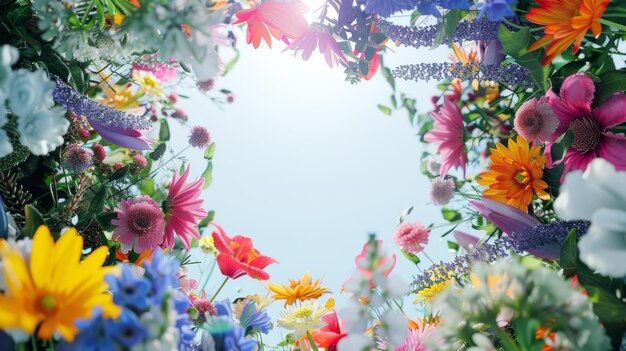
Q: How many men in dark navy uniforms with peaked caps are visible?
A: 0